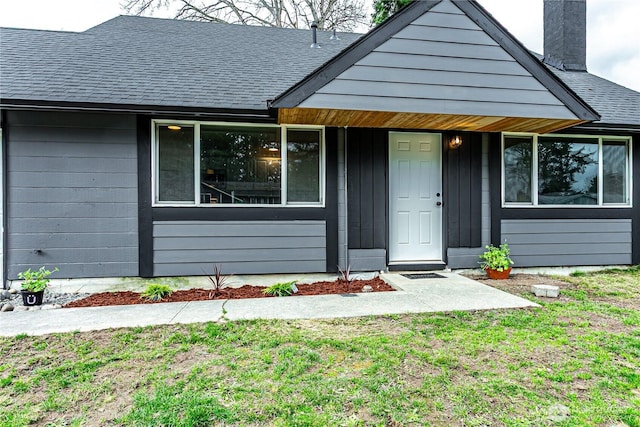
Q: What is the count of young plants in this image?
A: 6